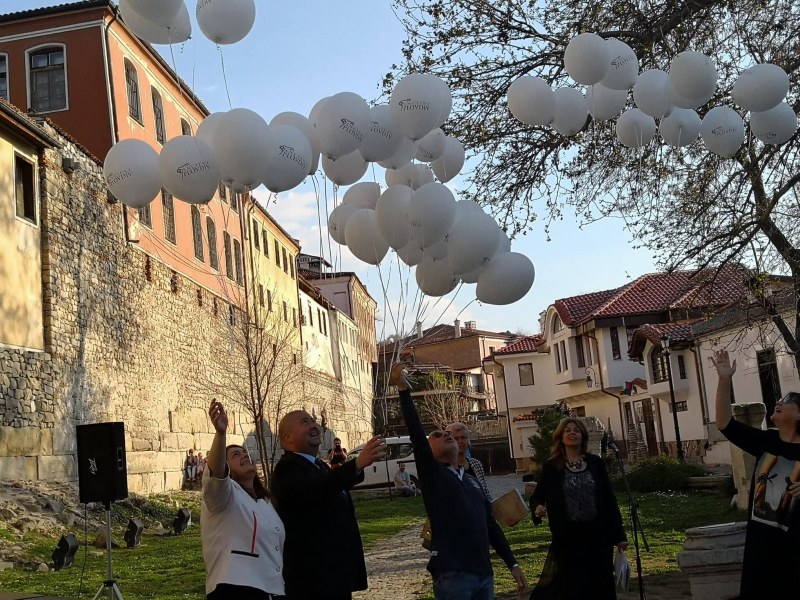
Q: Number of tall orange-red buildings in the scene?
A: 1